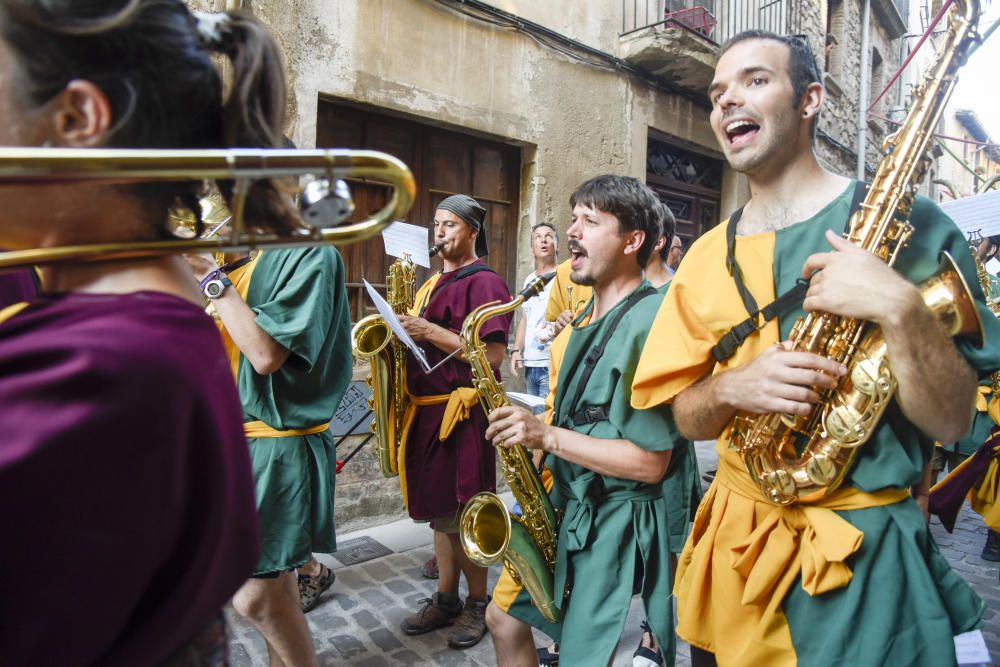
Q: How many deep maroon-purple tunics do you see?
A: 2